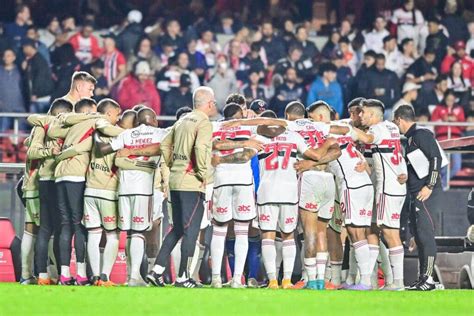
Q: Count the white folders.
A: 1